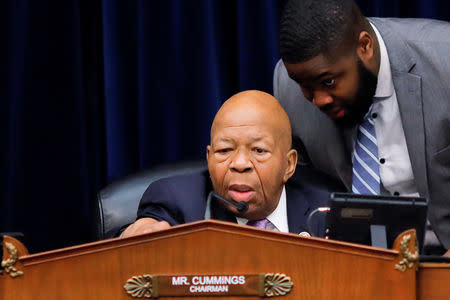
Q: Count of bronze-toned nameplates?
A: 1